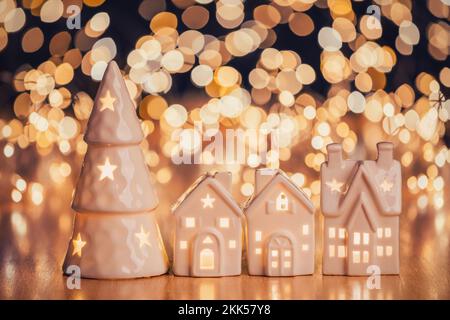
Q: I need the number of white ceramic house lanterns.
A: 3